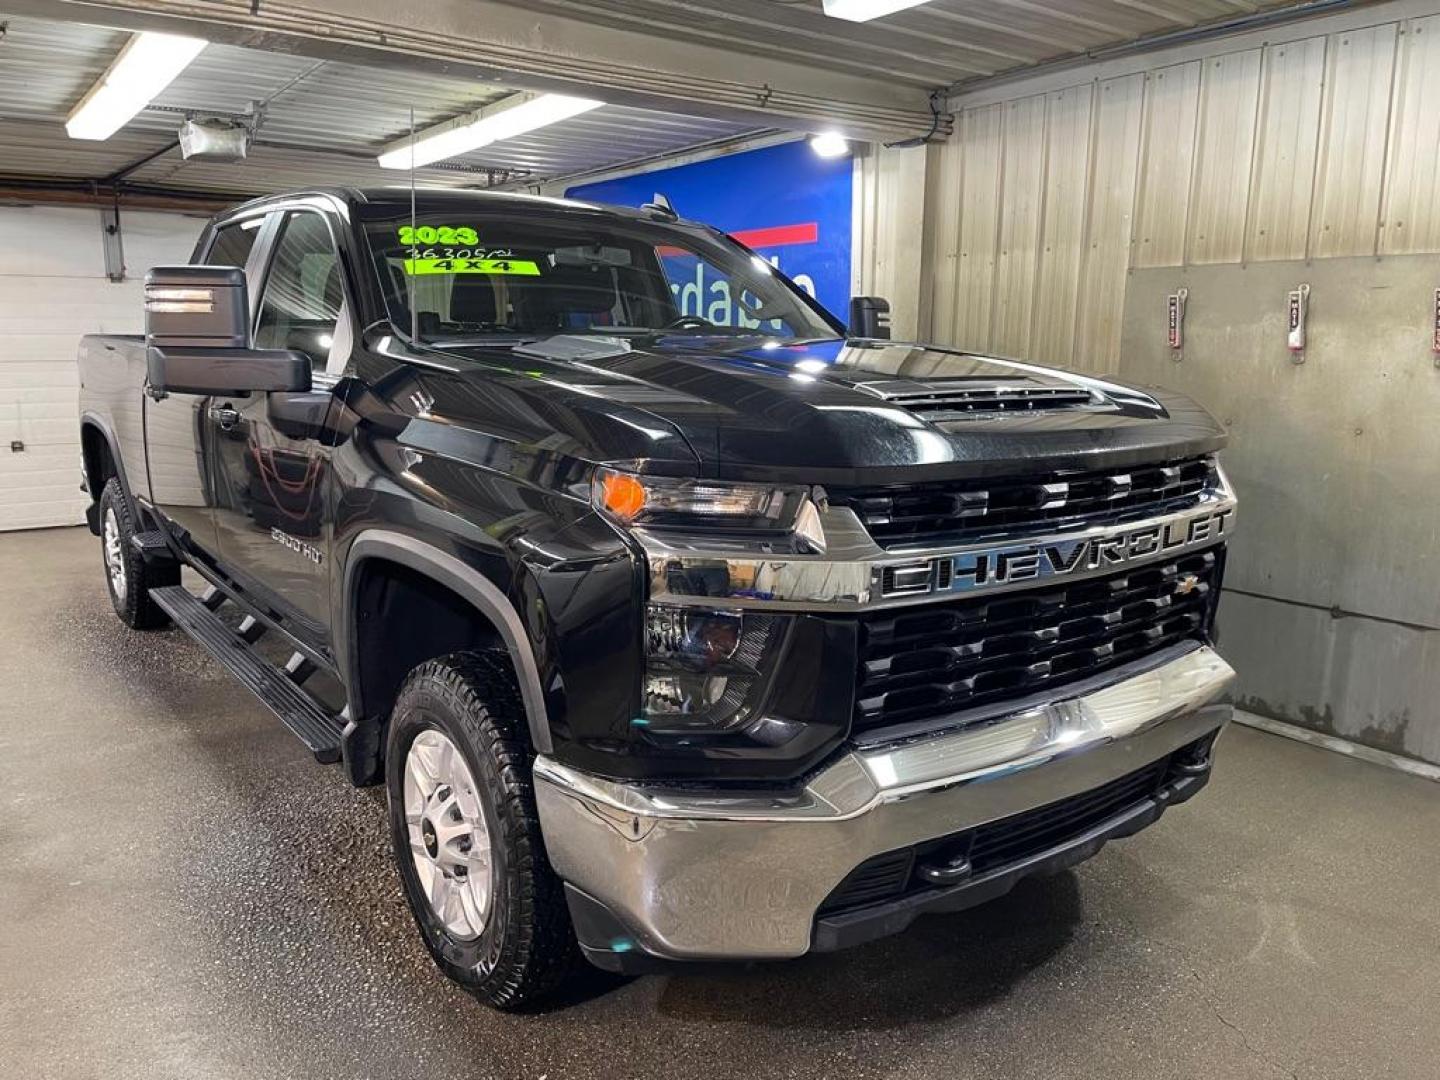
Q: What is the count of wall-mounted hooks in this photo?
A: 3